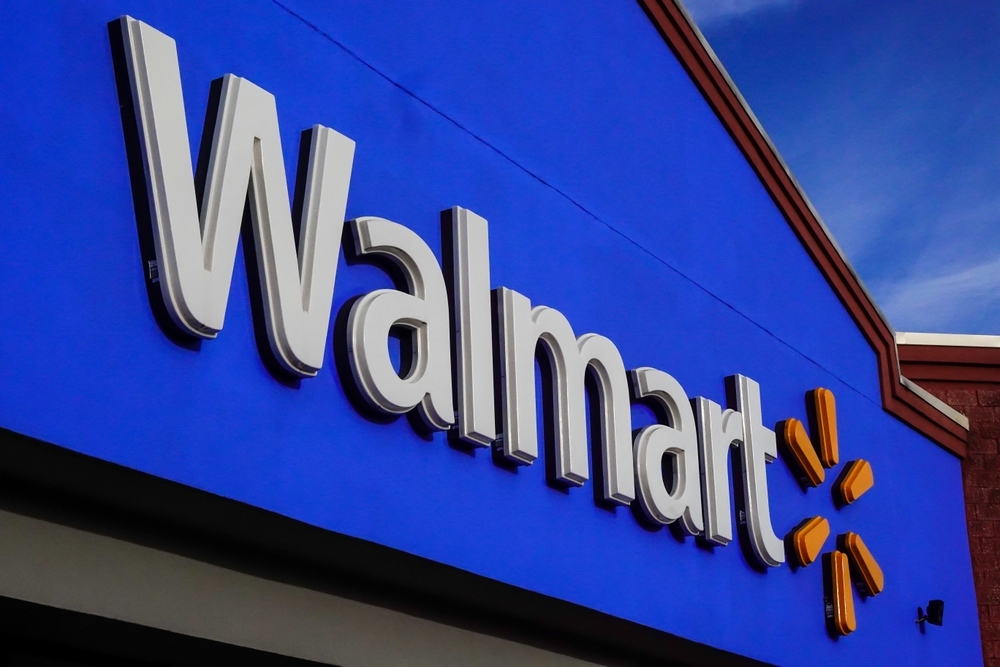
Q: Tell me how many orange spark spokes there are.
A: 6